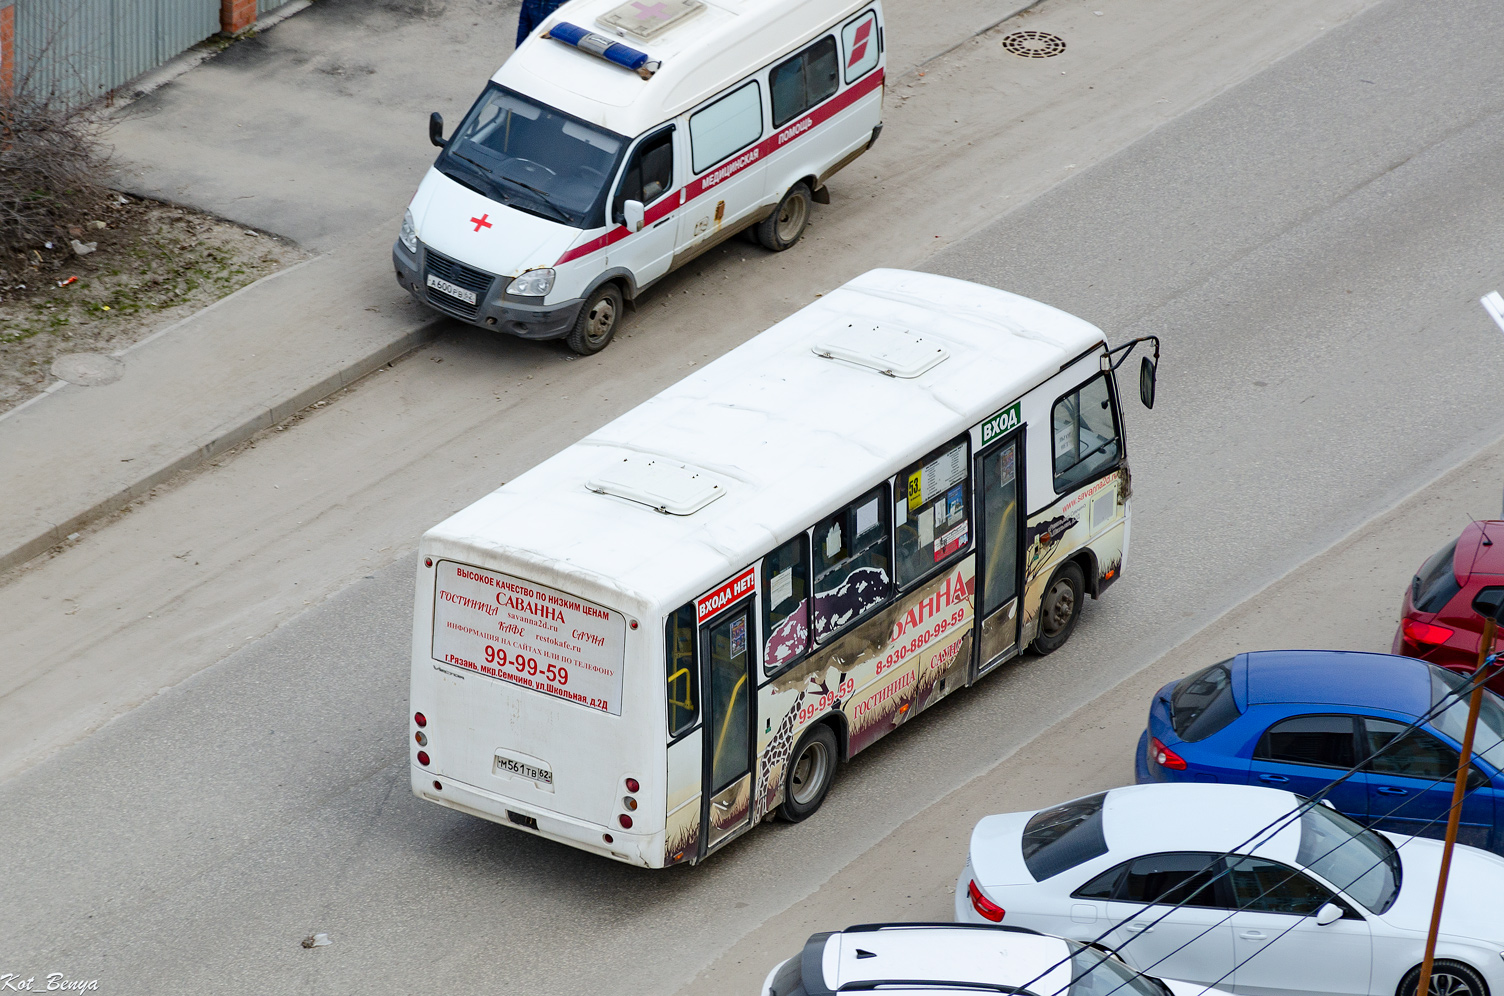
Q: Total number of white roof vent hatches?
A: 2